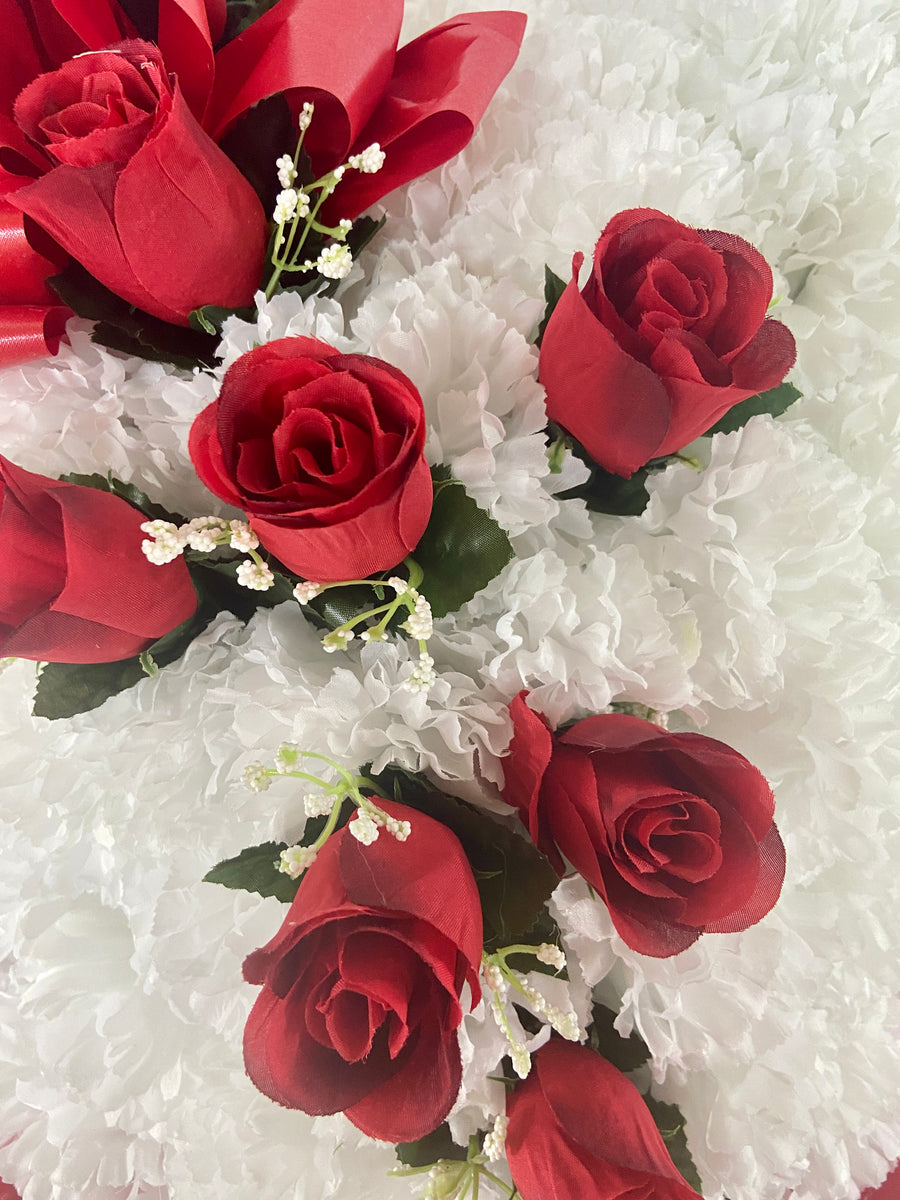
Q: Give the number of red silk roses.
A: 7